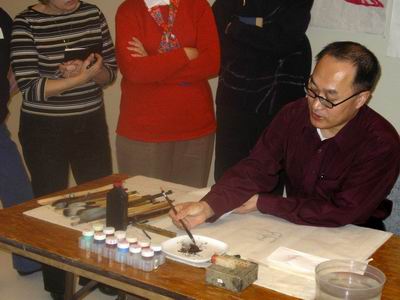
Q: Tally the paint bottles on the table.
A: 12